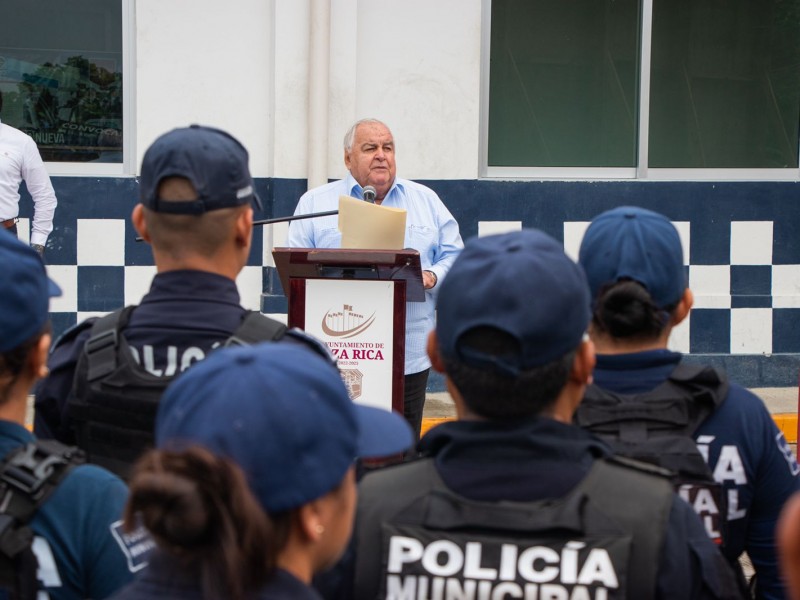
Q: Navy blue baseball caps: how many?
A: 5